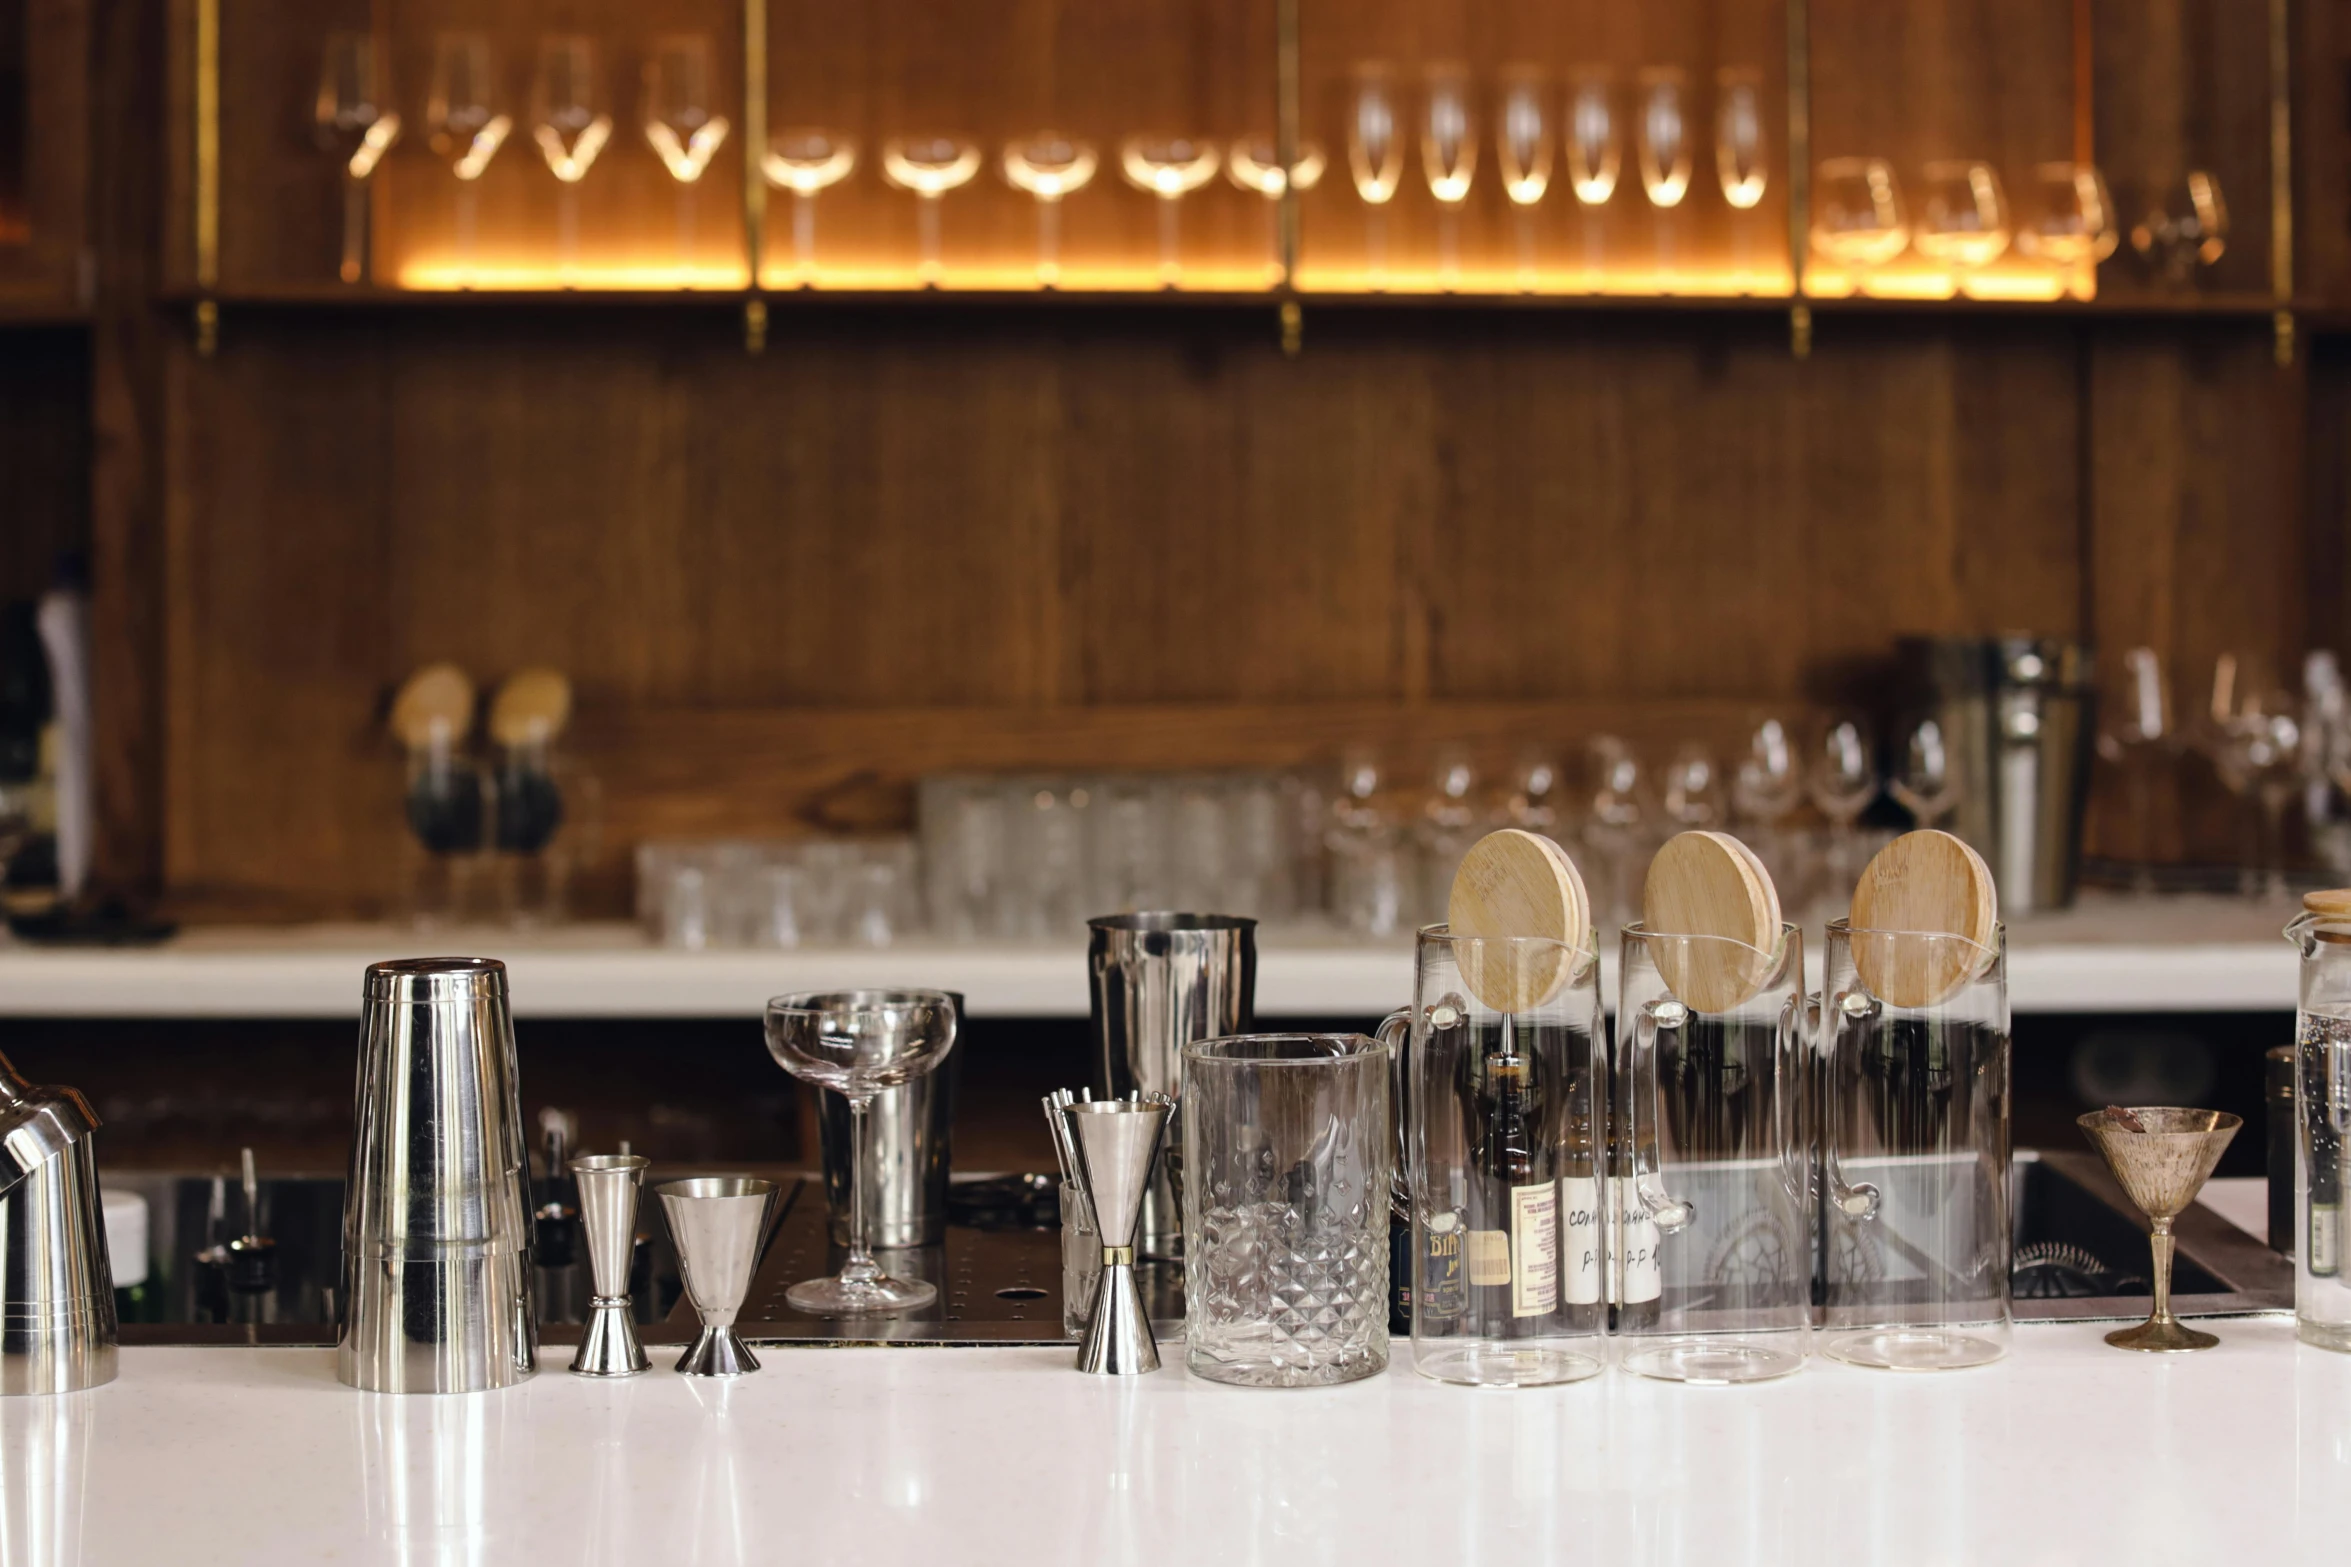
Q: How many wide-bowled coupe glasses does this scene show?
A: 6